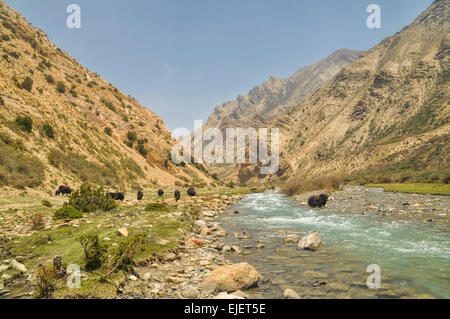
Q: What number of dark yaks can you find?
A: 7